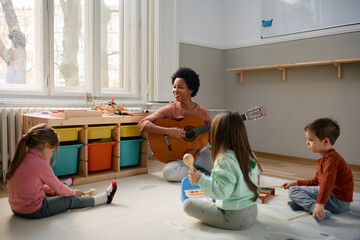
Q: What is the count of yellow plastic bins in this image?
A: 3